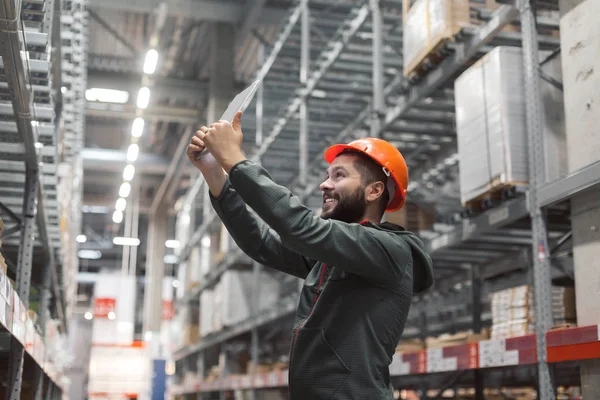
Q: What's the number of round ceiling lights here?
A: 8